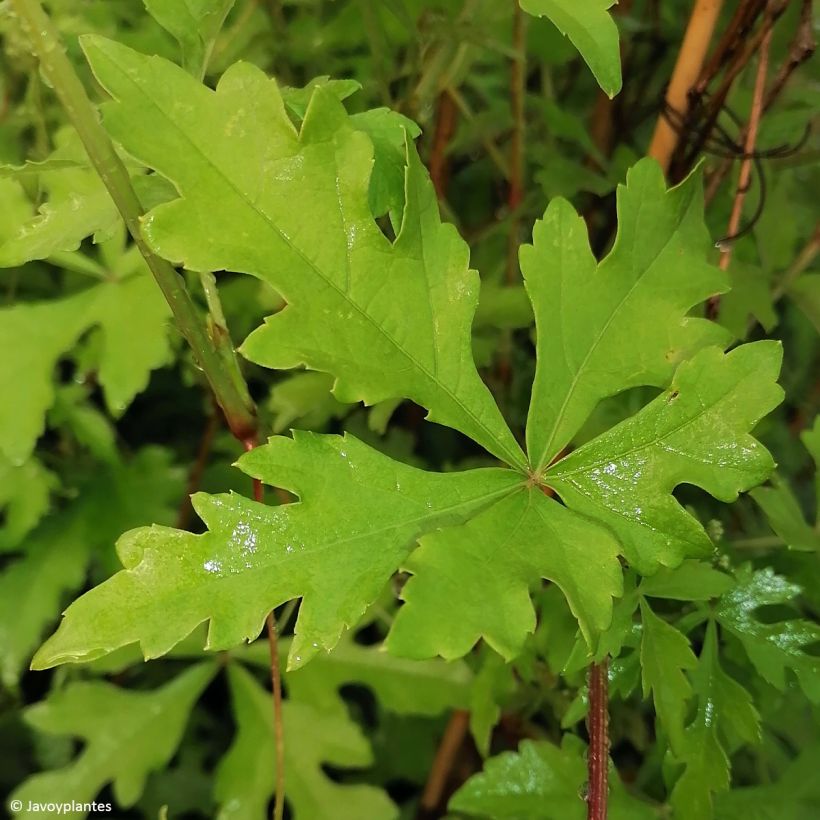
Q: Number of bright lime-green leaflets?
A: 5